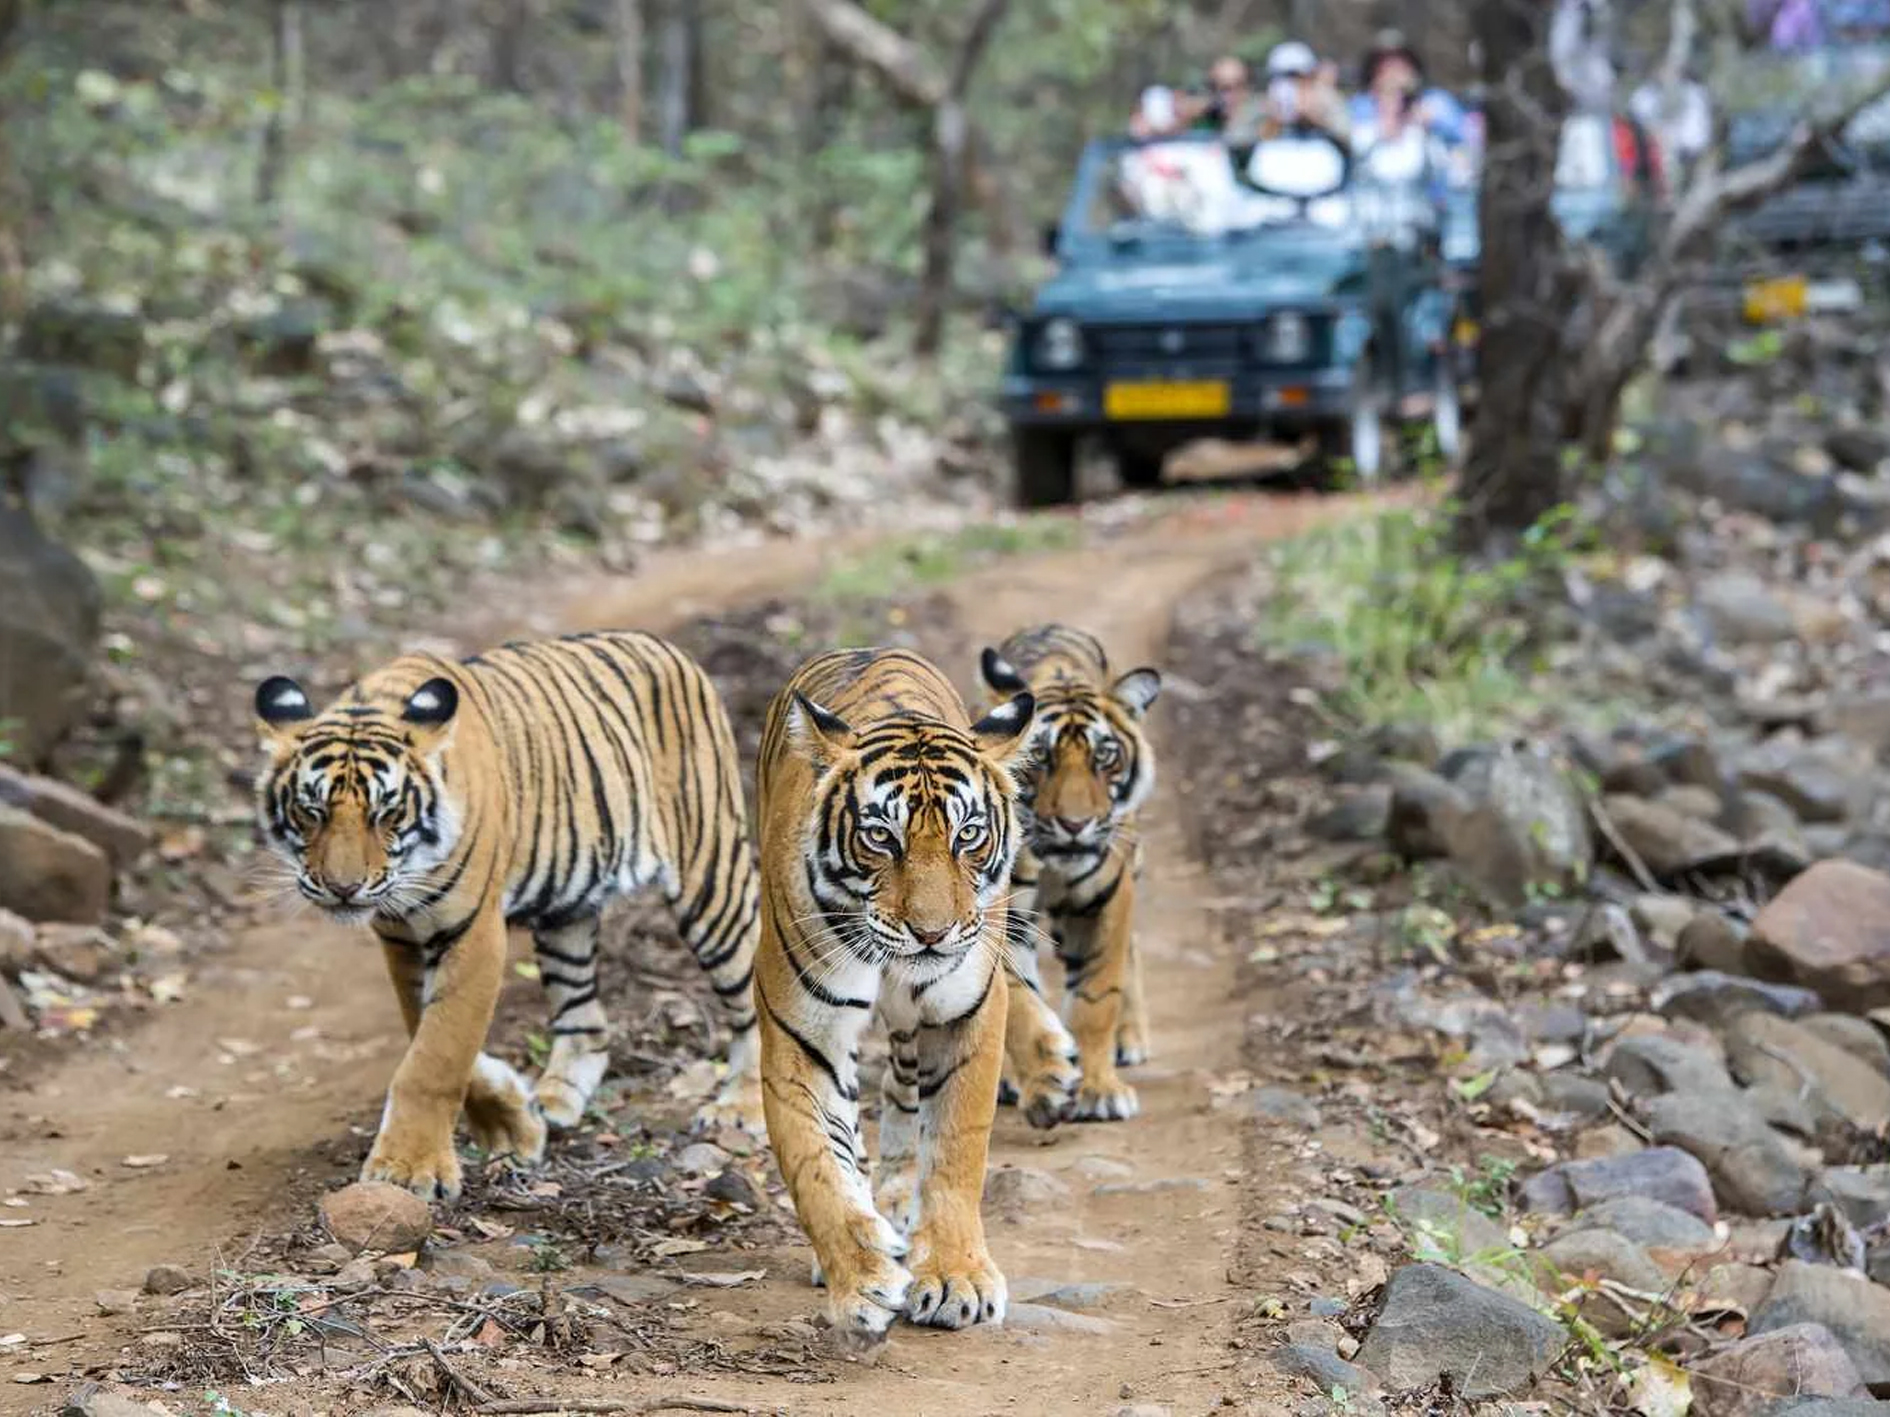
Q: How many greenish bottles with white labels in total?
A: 0